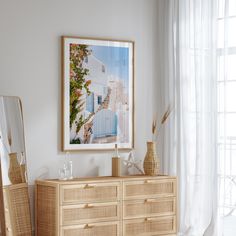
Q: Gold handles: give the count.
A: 6